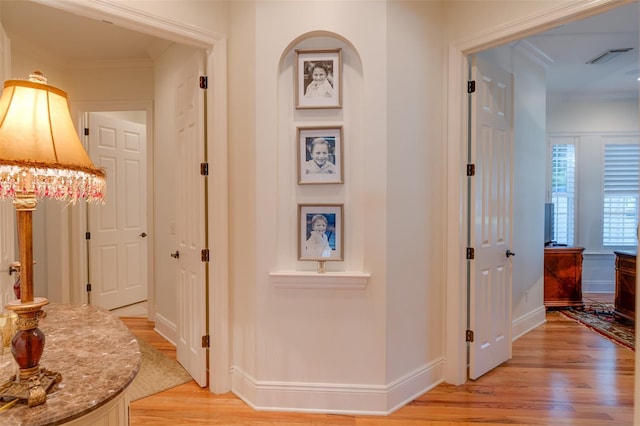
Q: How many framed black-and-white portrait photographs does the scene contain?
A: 3